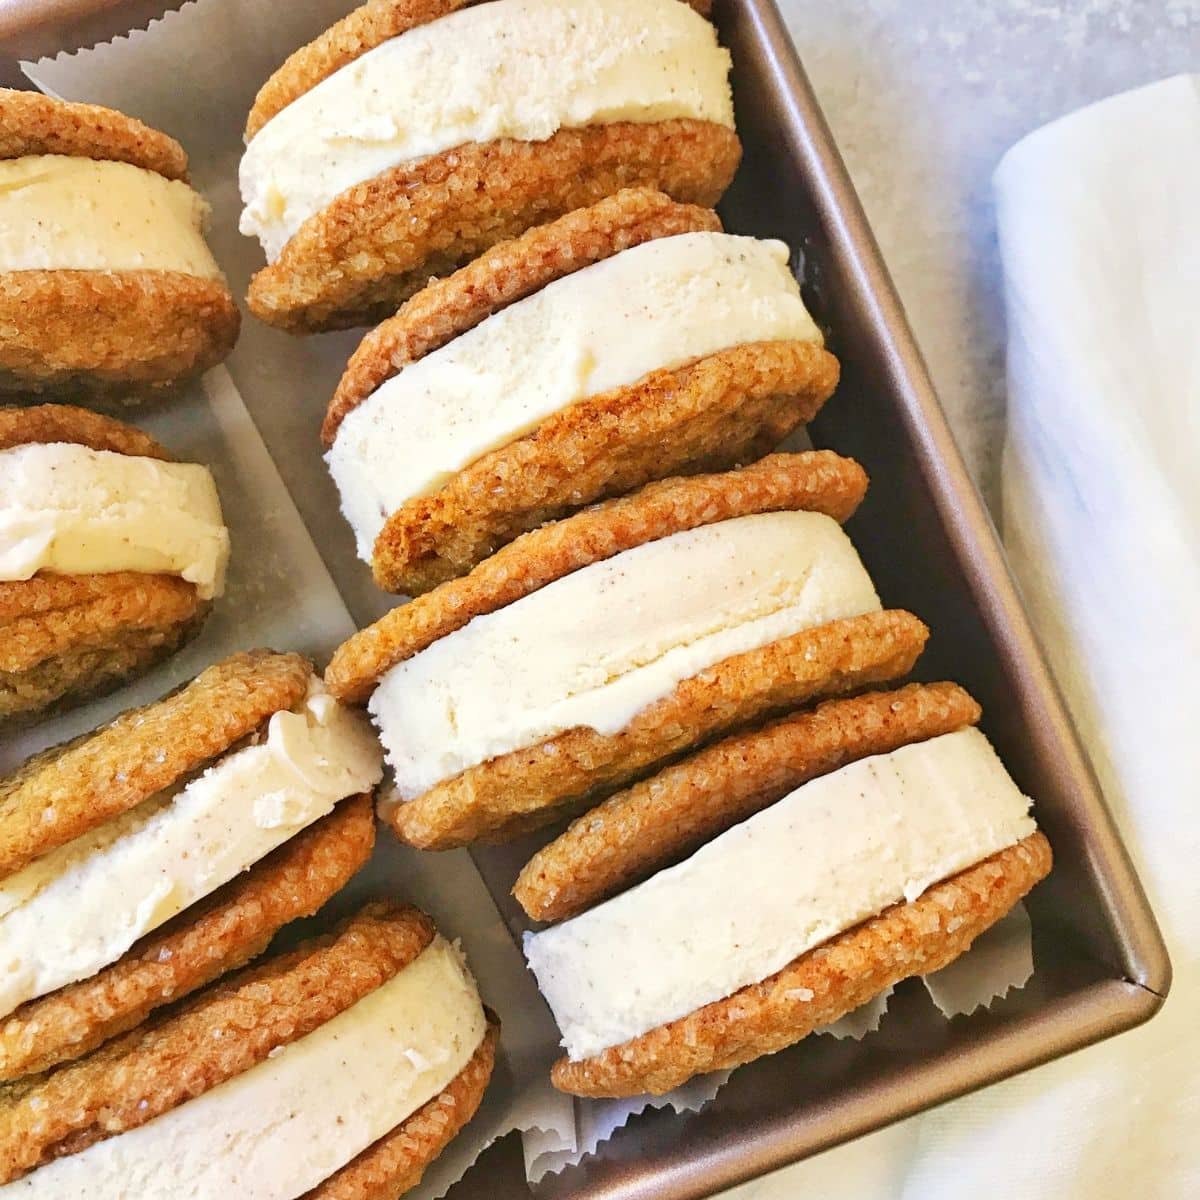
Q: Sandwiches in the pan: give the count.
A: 8